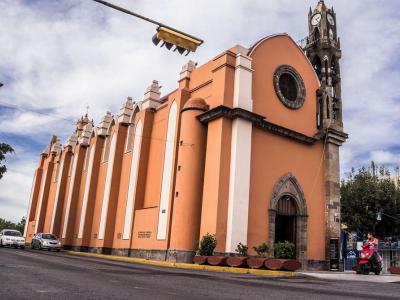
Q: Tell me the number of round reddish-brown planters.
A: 6